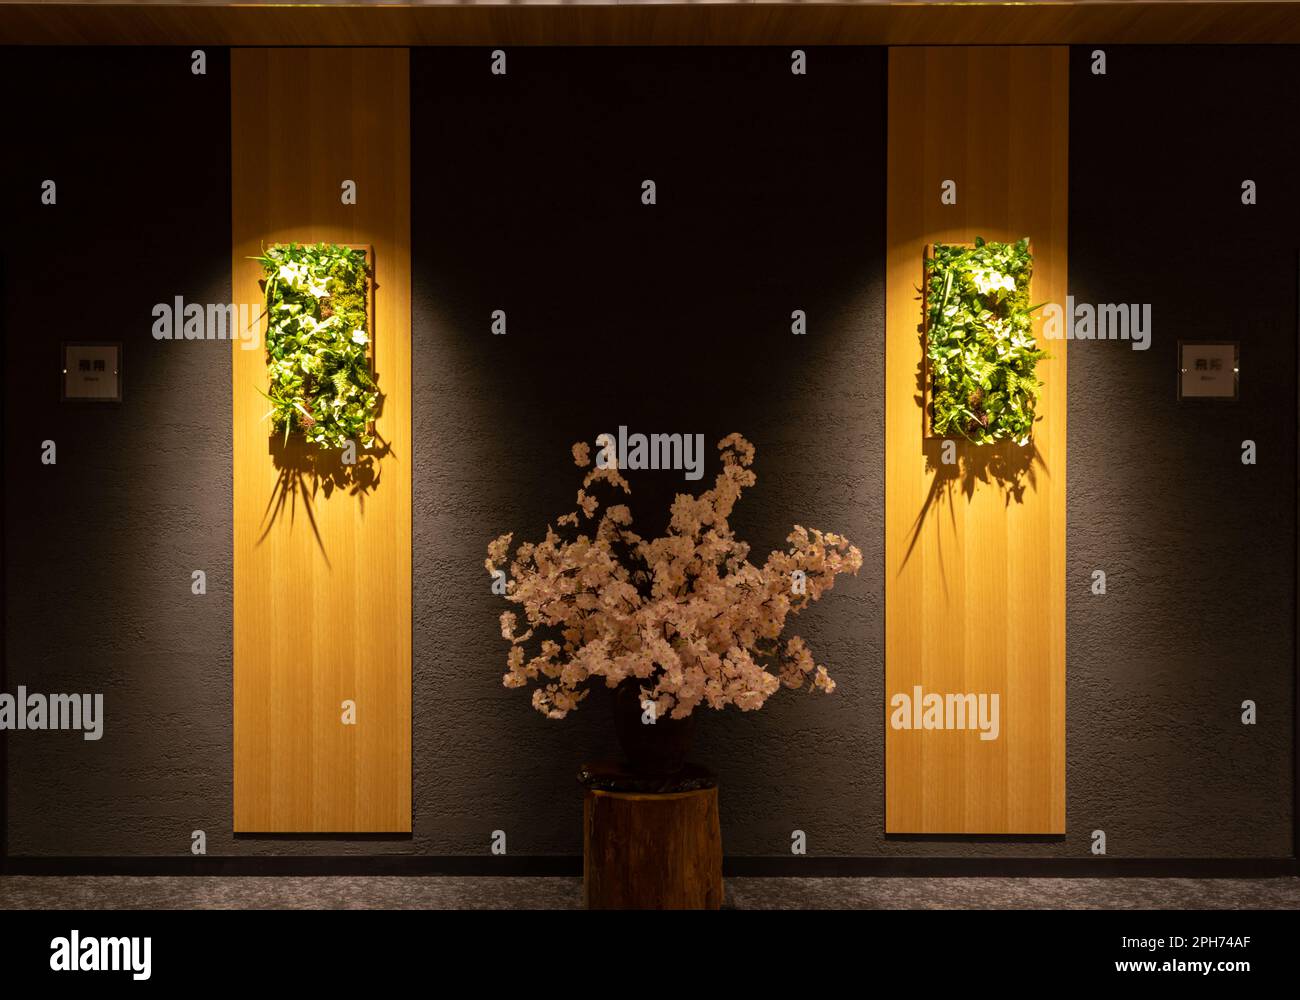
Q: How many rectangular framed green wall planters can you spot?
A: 2